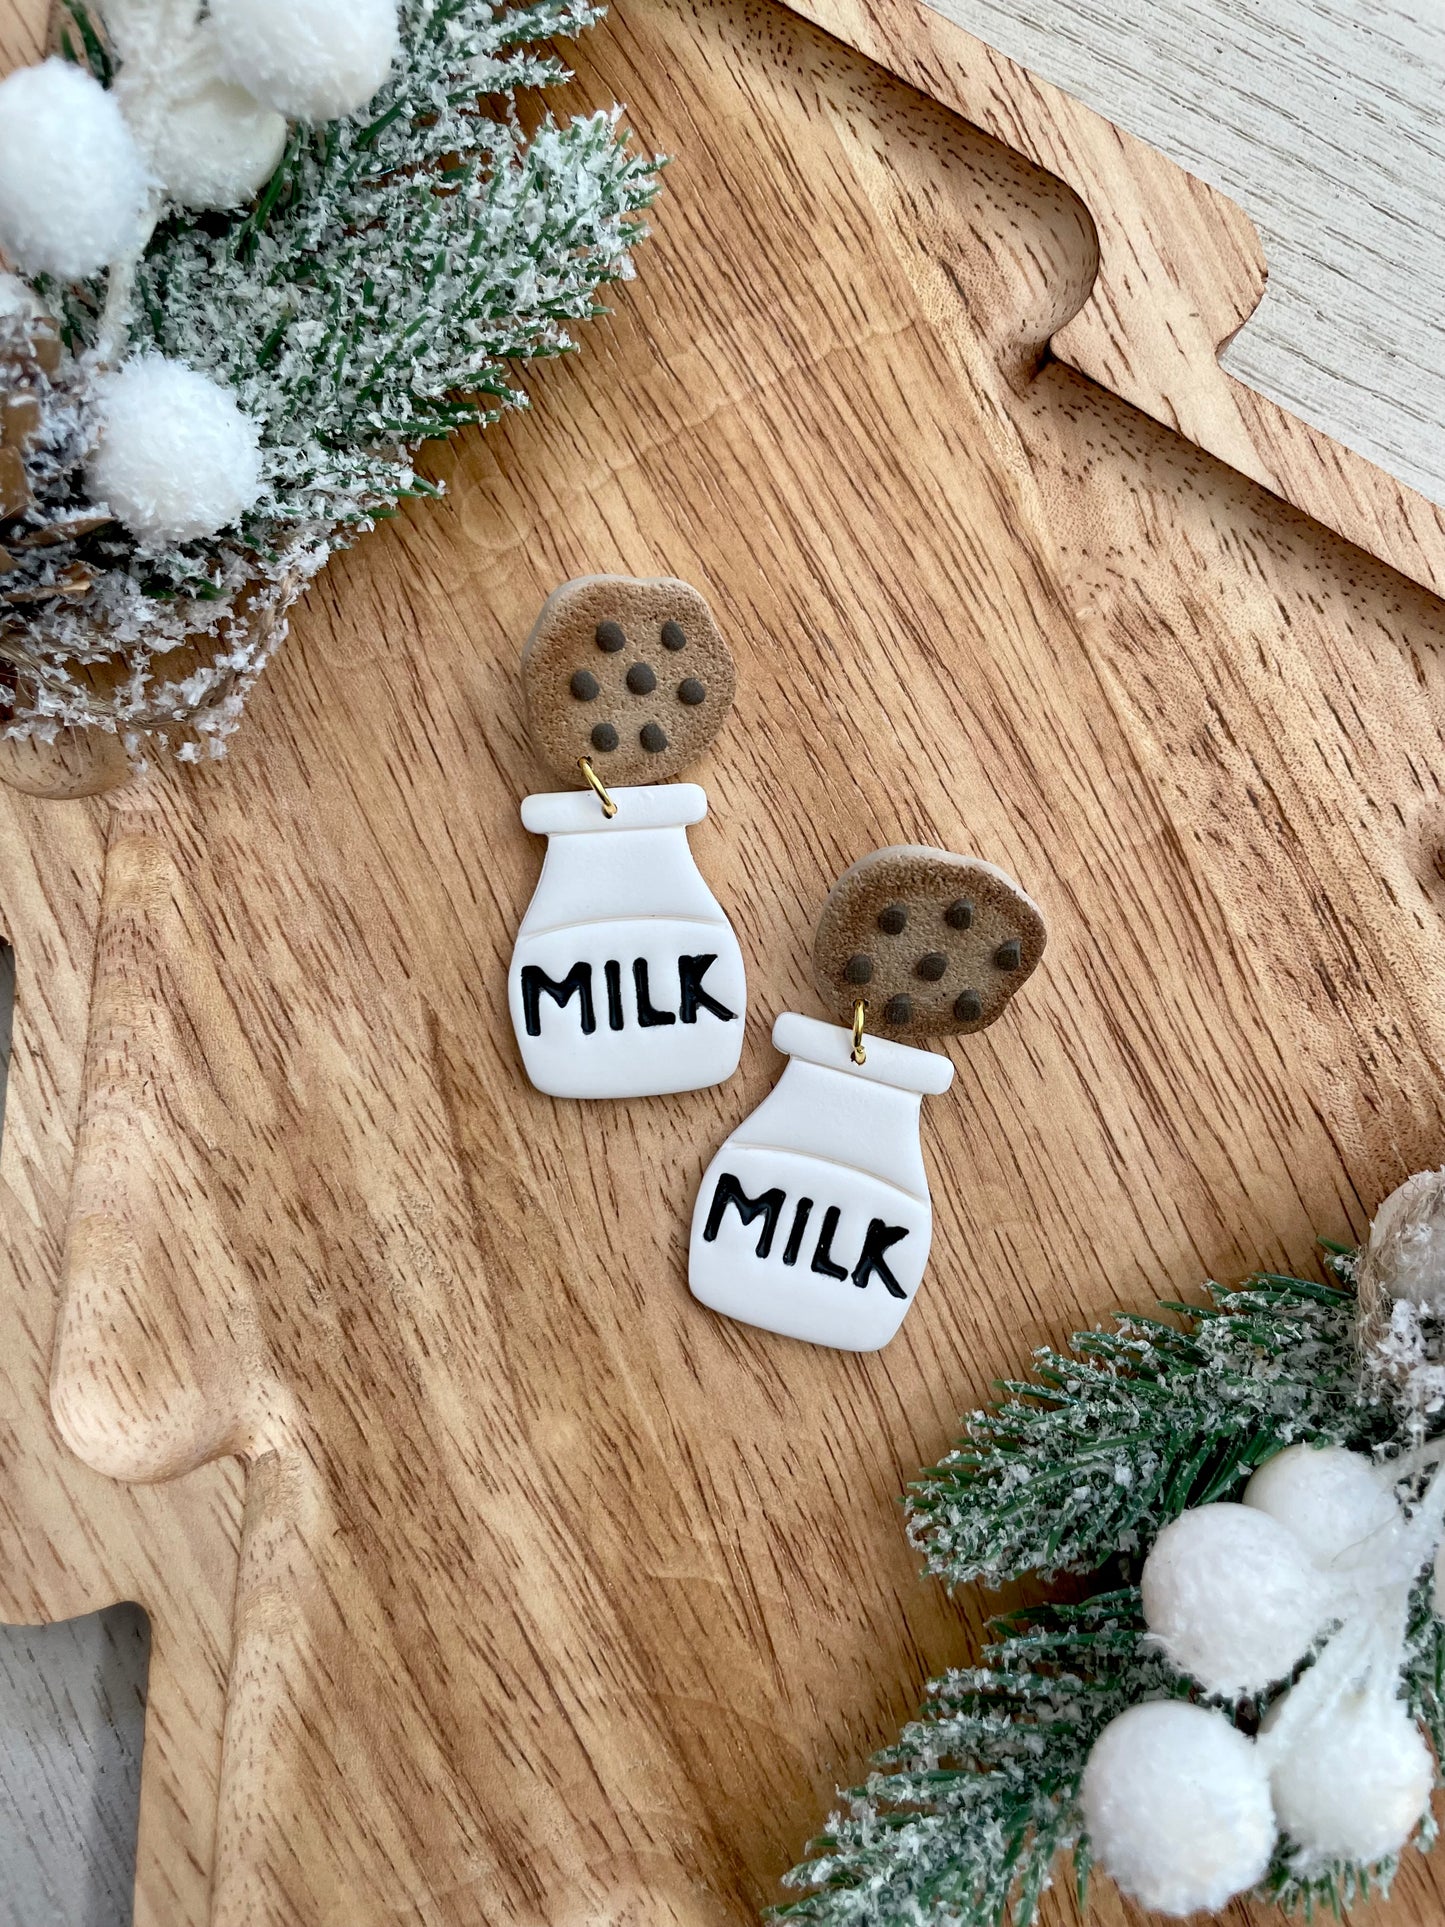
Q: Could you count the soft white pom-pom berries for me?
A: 8